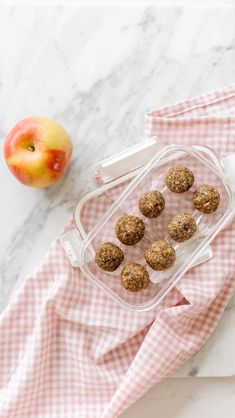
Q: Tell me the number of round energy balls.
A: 8